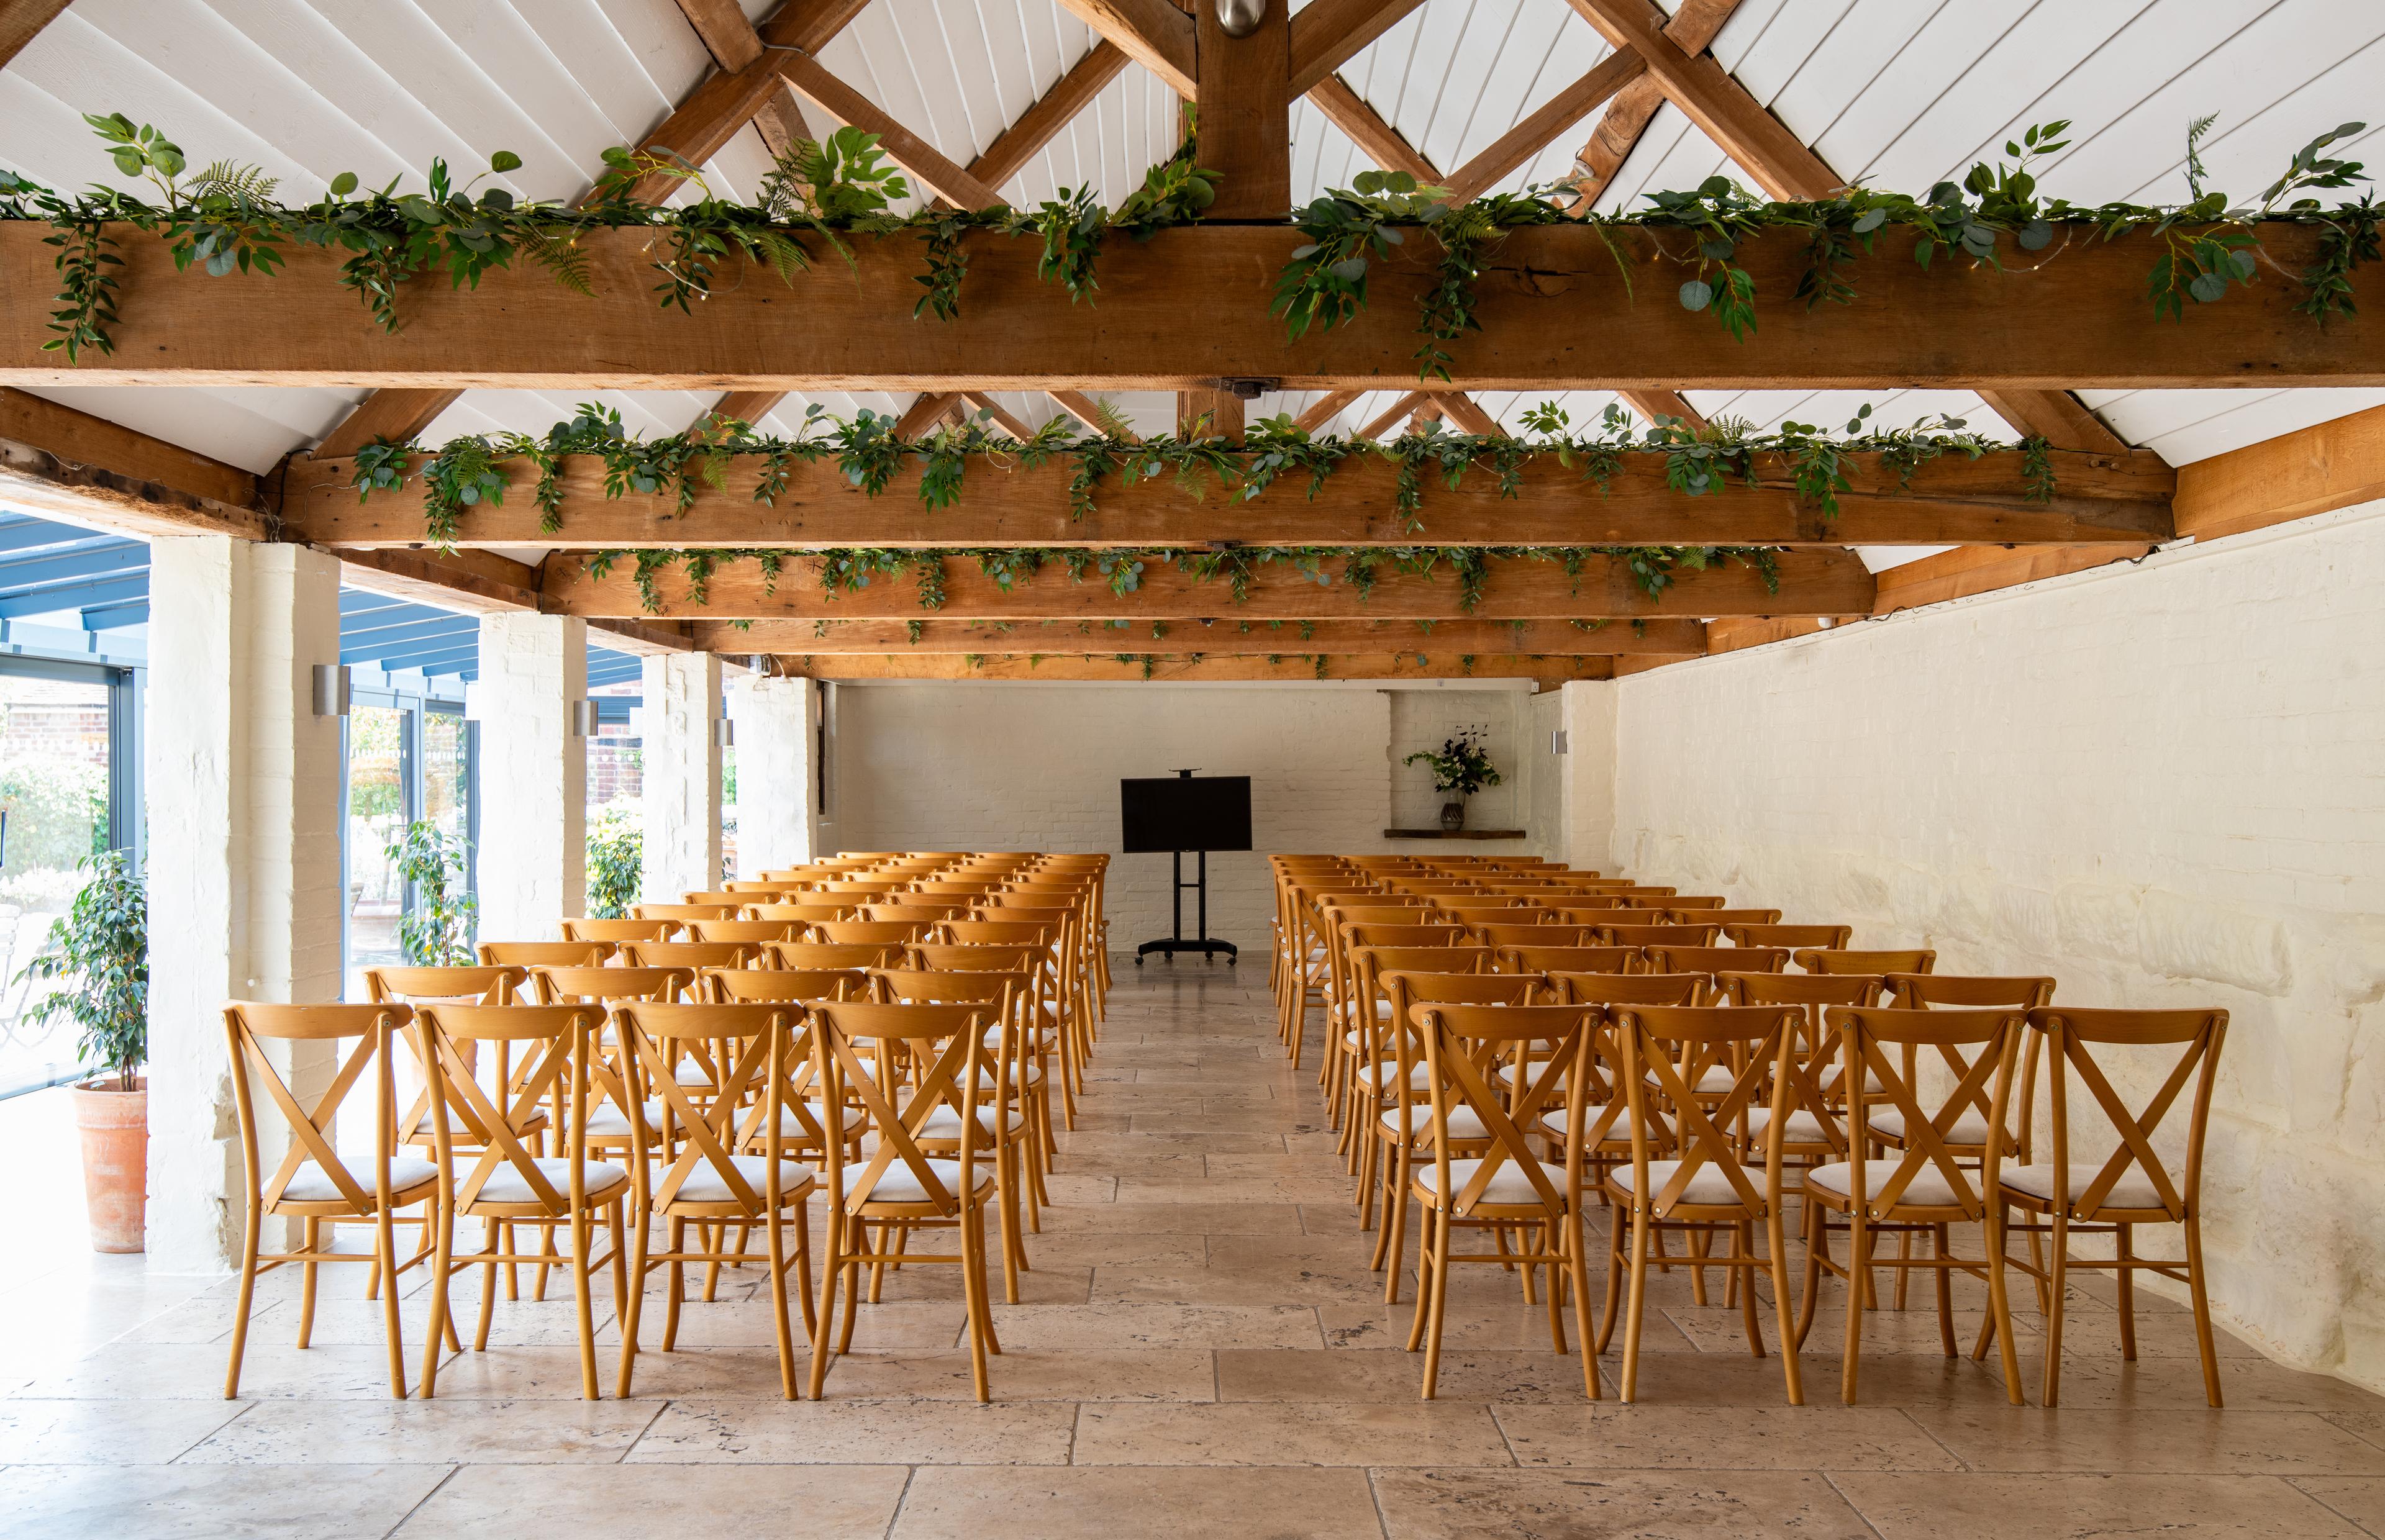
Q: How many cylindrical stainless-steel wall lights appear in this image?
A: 4